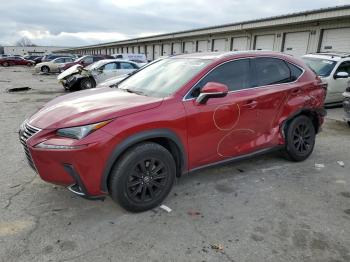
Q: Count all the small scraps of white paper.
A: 3